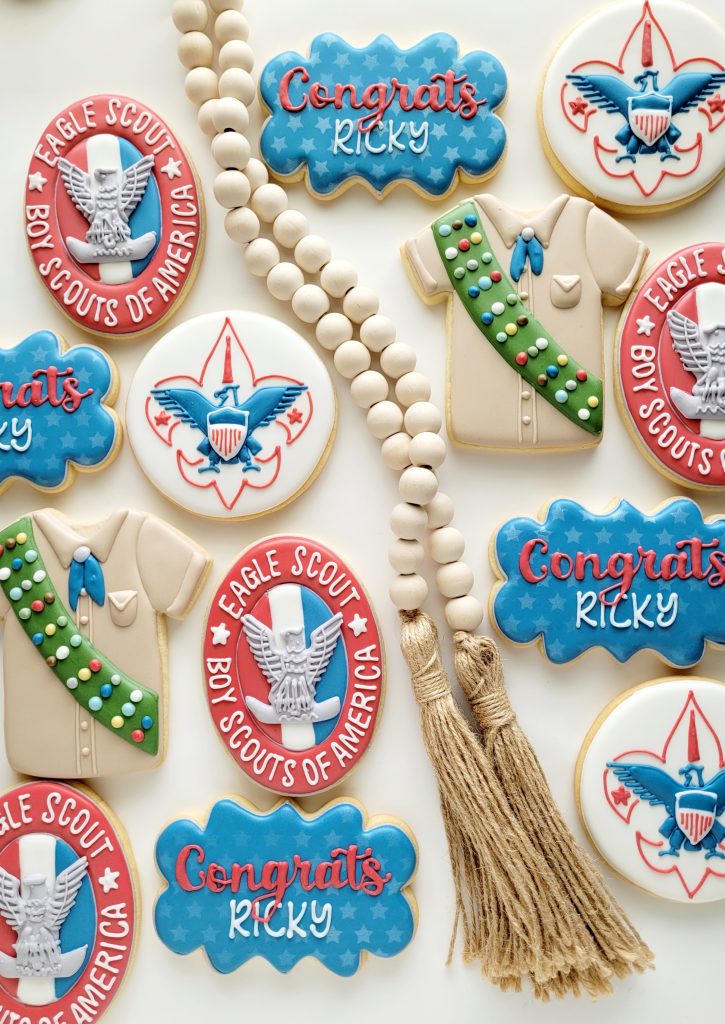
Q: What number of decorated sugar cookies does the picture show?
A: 13